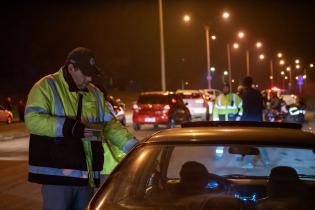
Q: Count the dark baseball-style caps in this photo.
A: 1